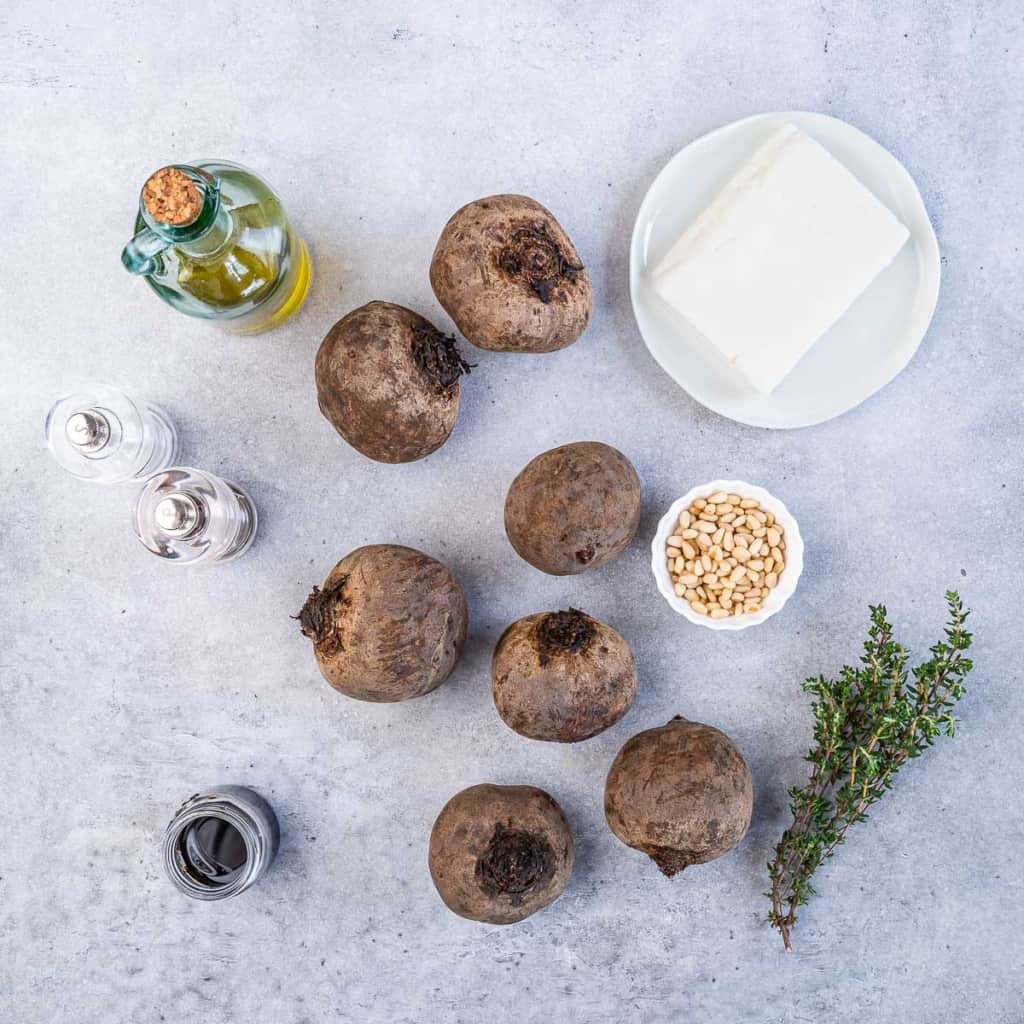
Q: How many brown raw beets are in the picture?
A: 7